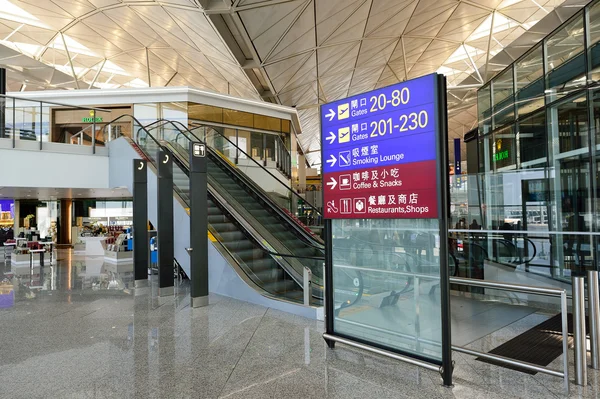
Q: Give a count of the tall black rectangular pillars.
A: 3